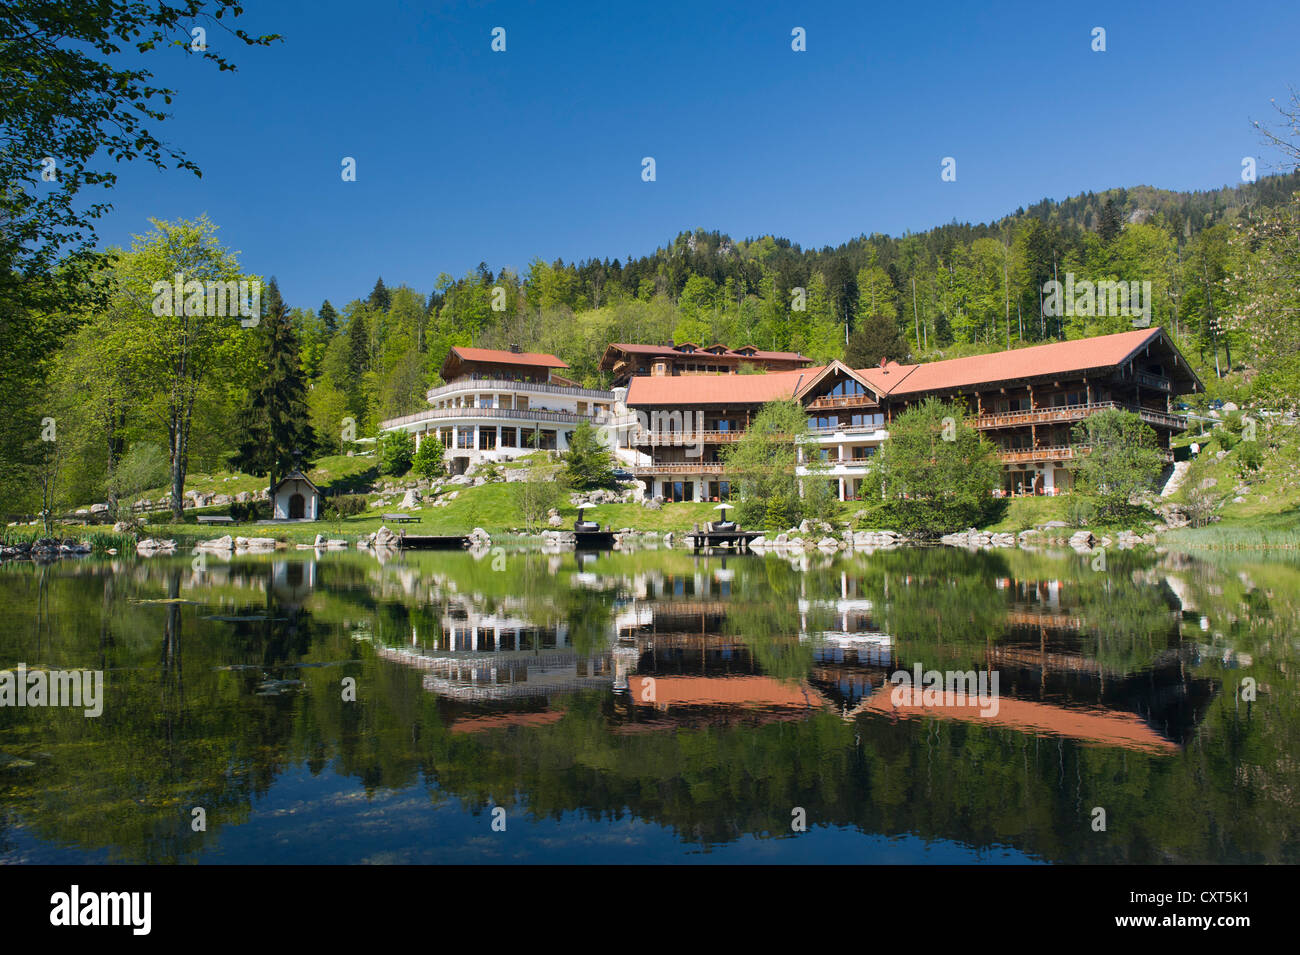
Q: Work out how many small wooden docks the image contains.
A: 3